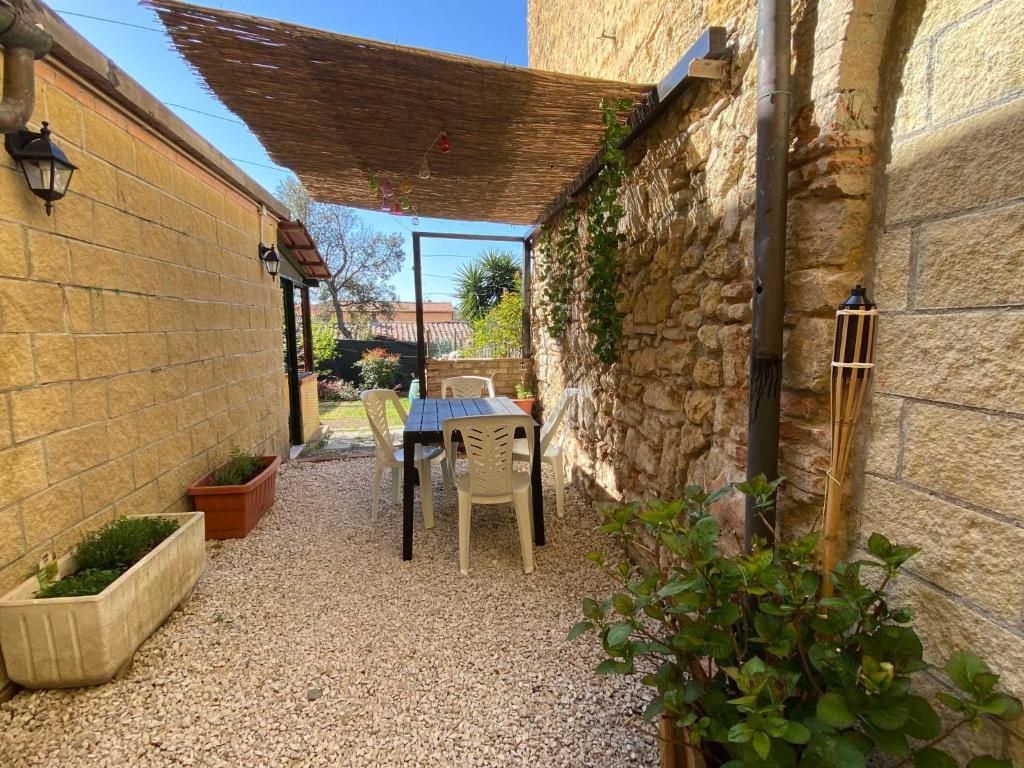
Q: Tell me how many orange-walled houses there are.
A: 1